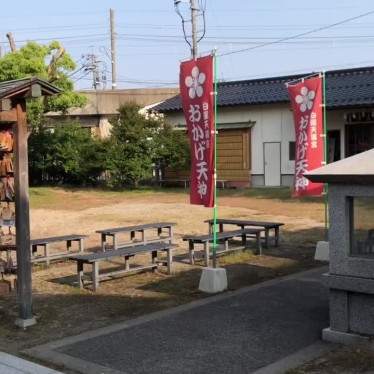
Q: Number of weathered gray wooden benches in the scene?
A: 5